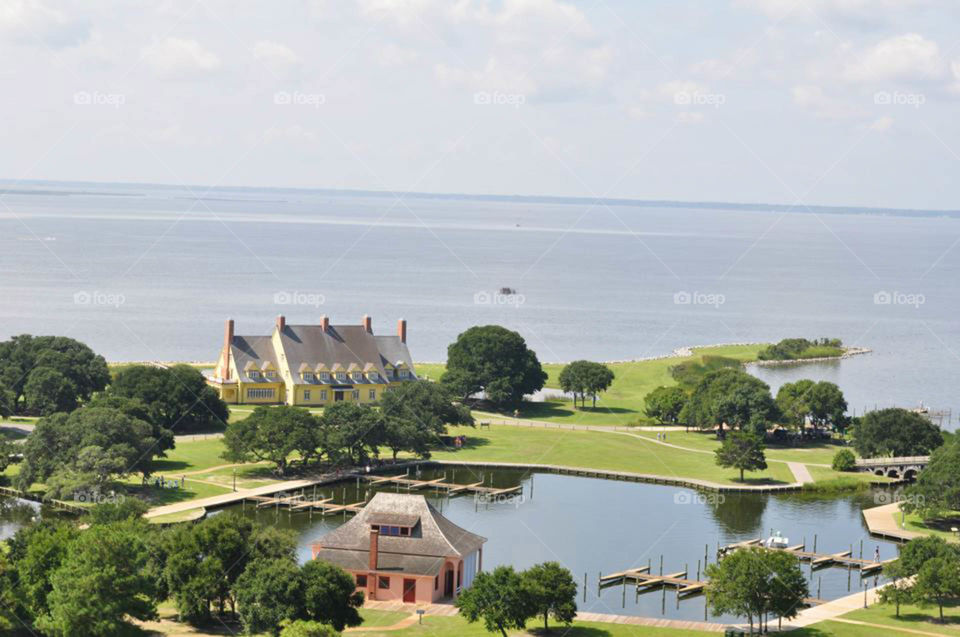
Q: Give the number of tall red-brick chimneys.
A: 6